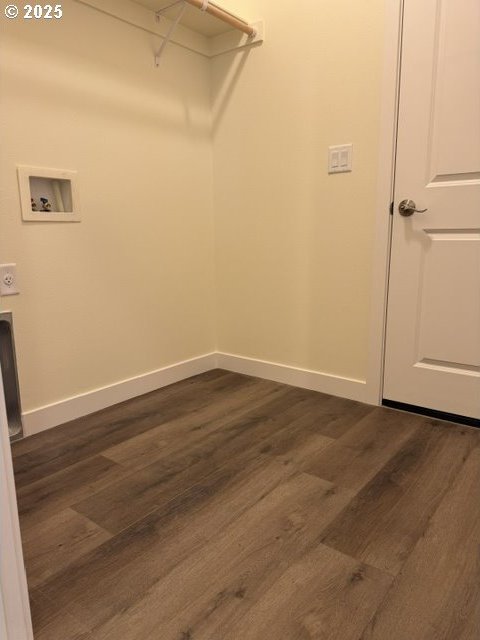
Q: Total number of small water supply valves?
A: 2